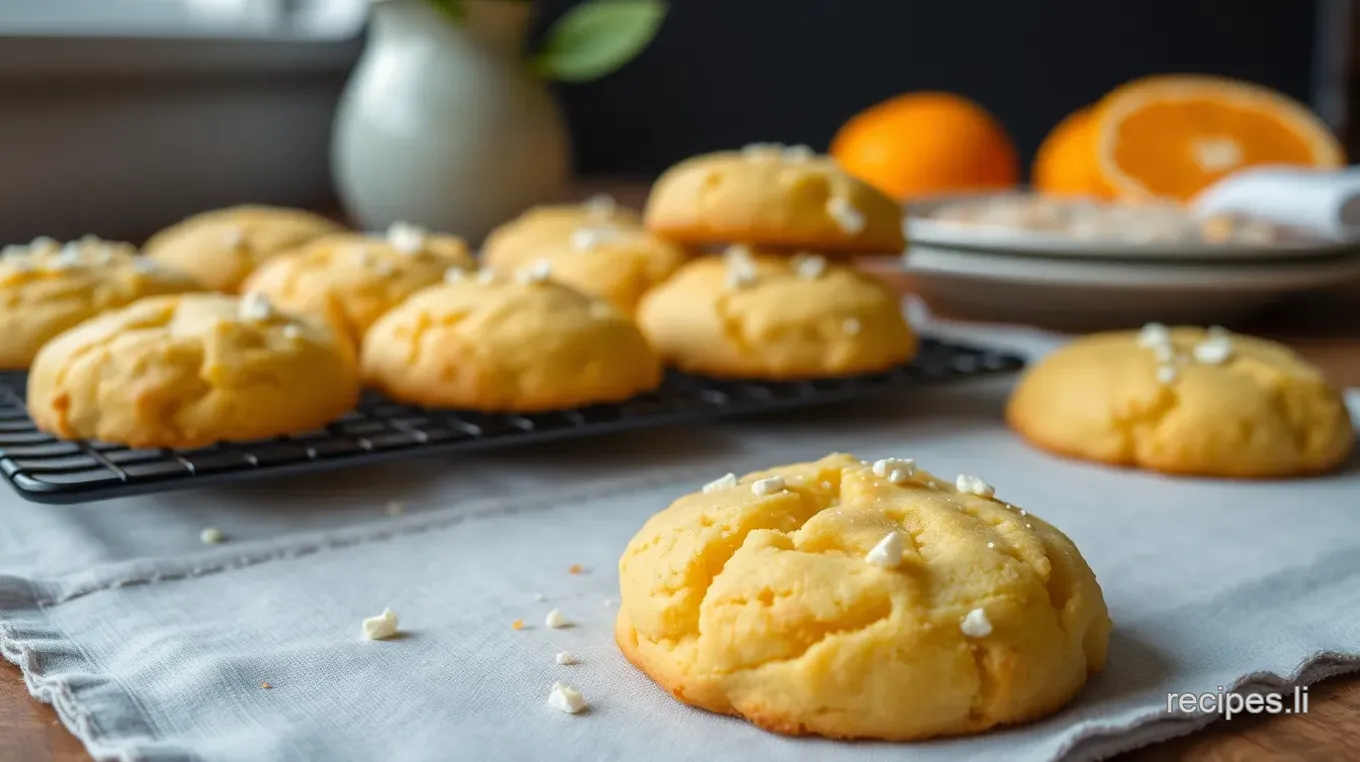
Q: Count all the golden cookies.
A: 10